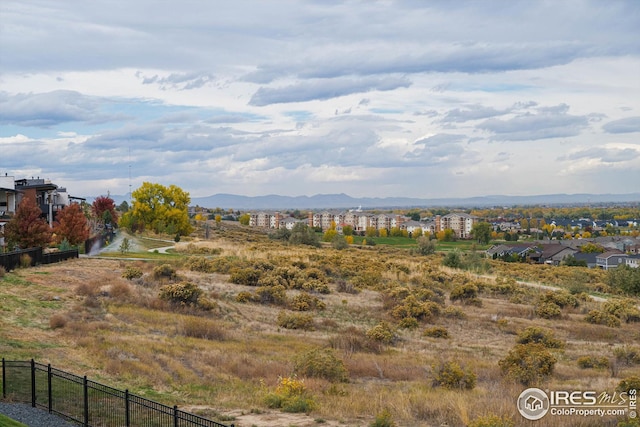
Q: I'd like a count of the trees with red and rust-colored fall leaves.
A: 3